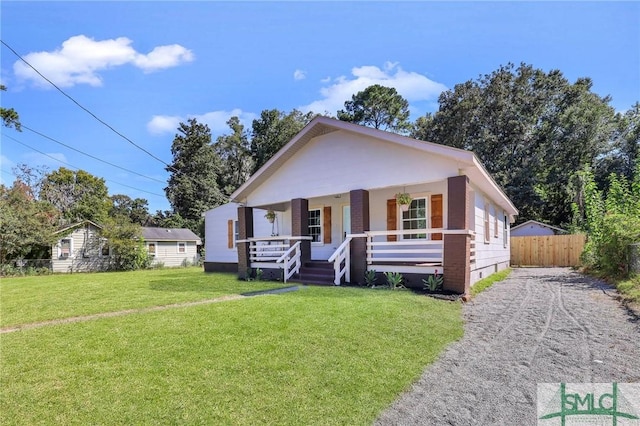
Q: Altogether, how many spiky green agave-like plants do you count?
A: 3